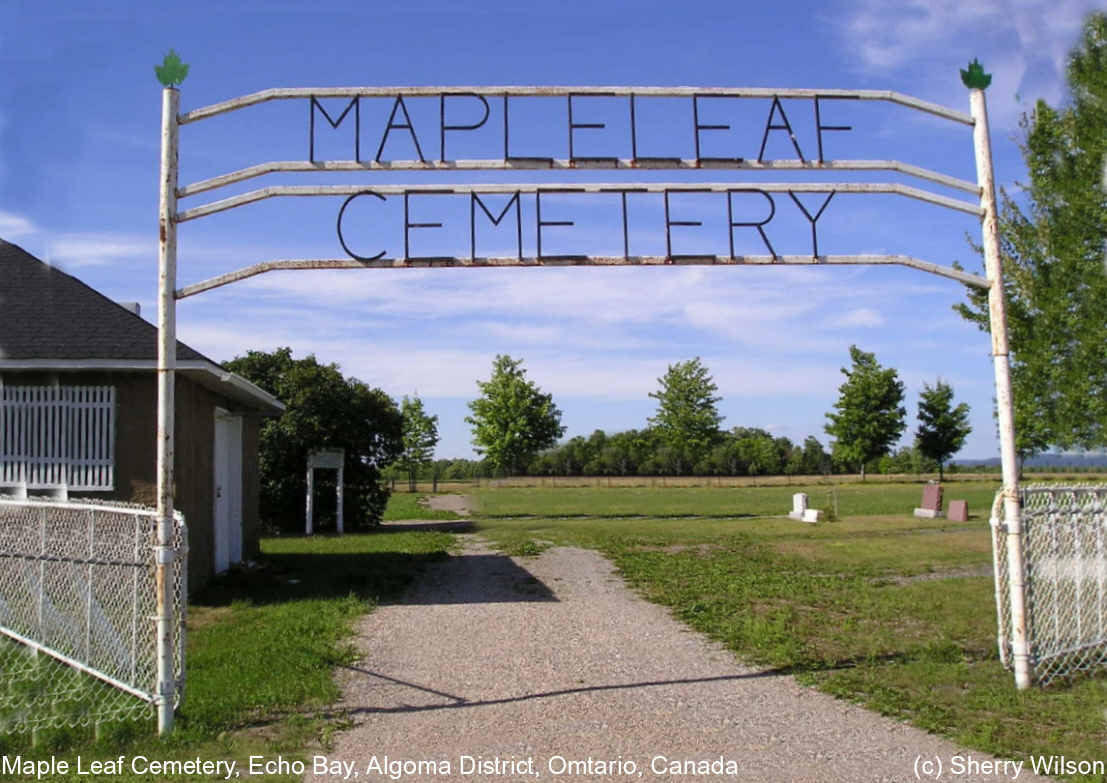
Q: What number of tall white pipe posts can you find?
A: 2